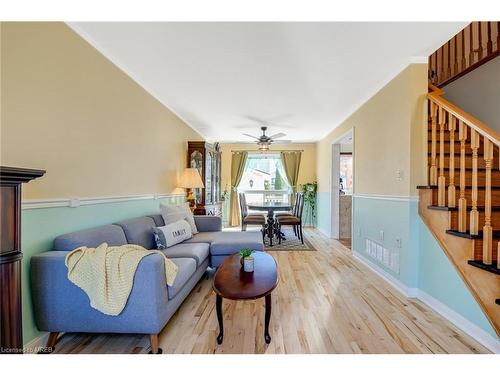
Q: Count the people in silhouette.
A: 0